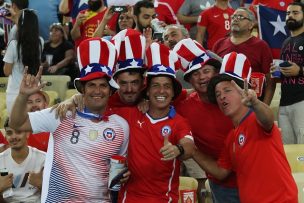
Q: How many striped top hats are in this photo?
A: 5